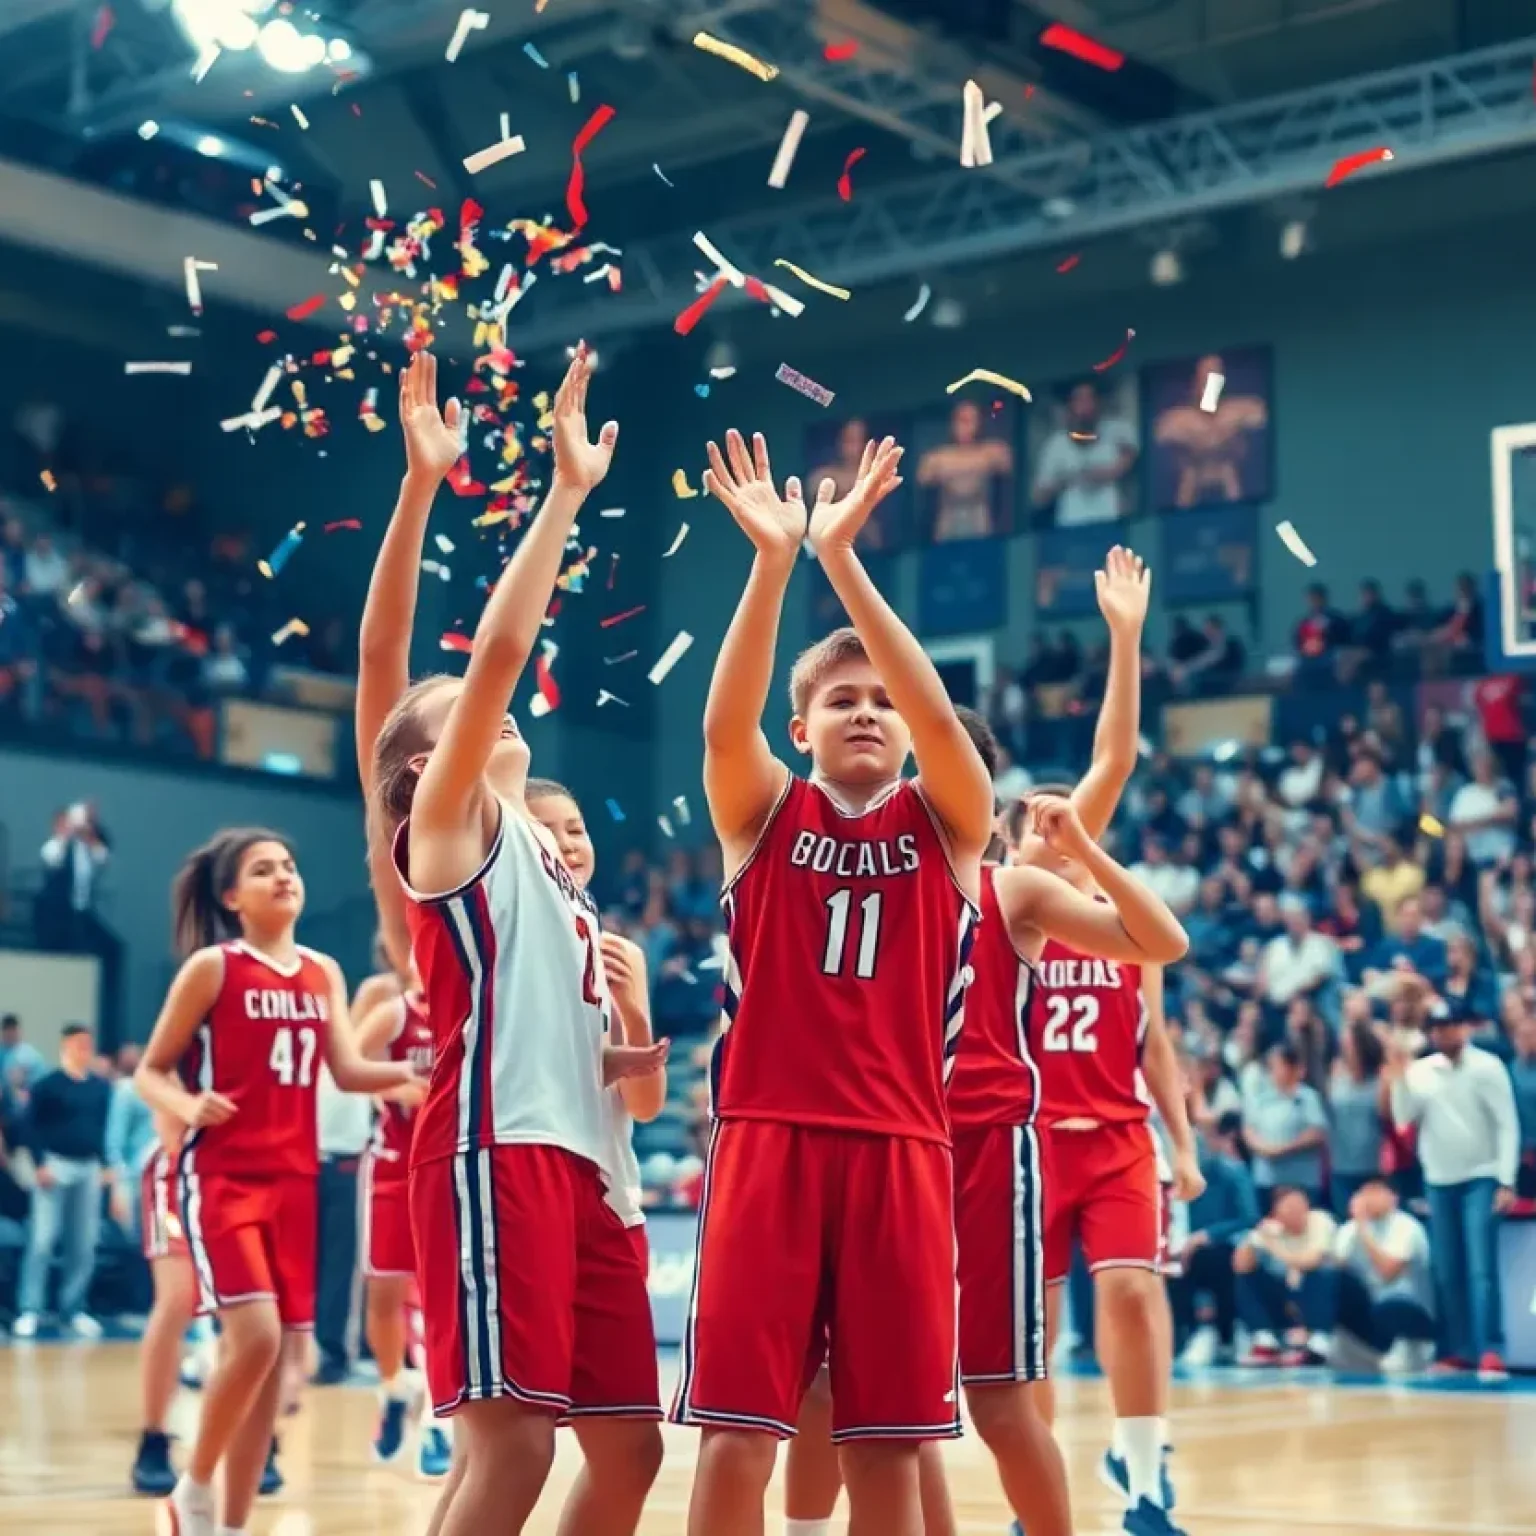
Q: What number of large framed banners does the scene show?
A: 4